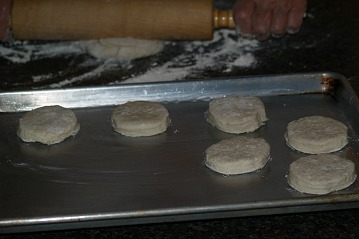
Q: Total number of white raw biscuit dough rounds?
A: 6